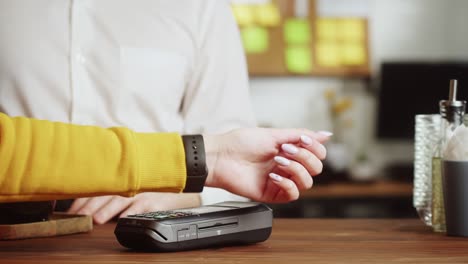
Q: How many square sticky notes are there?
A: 9